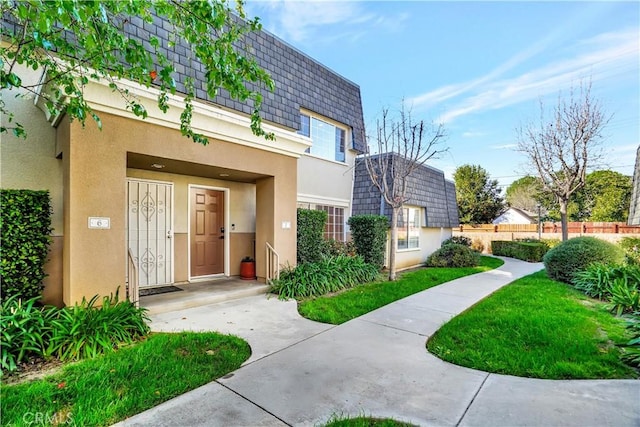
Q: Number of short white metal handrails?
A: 2